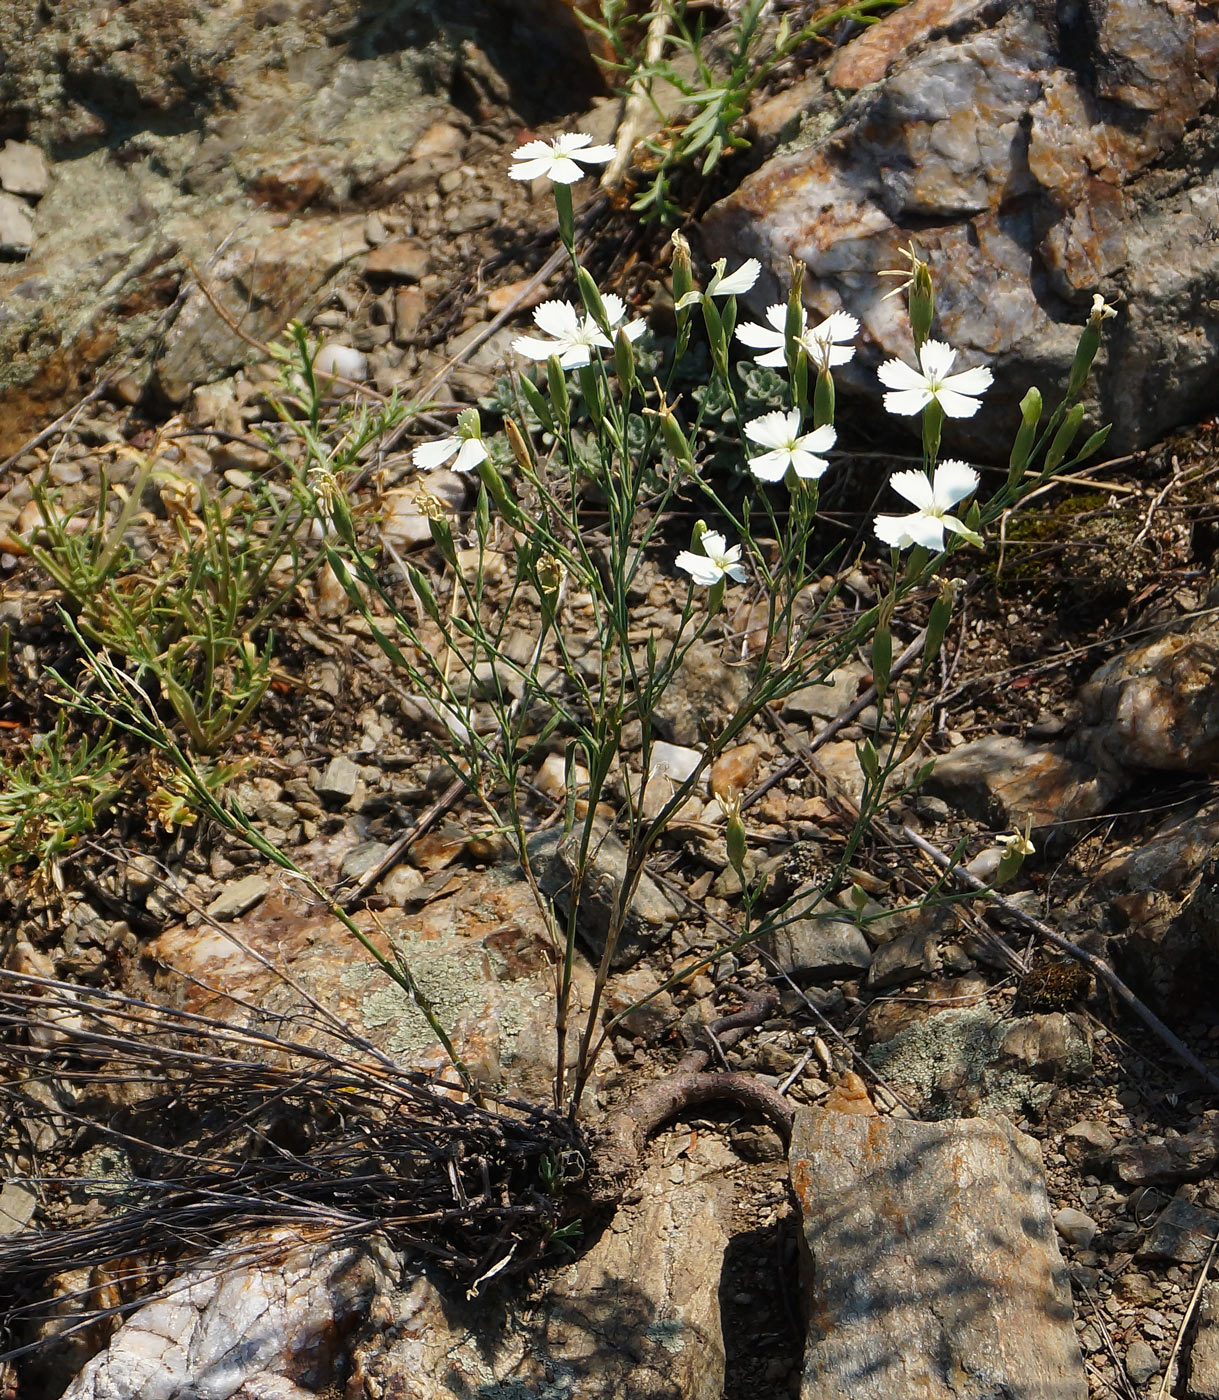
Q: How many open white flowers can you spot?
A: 9